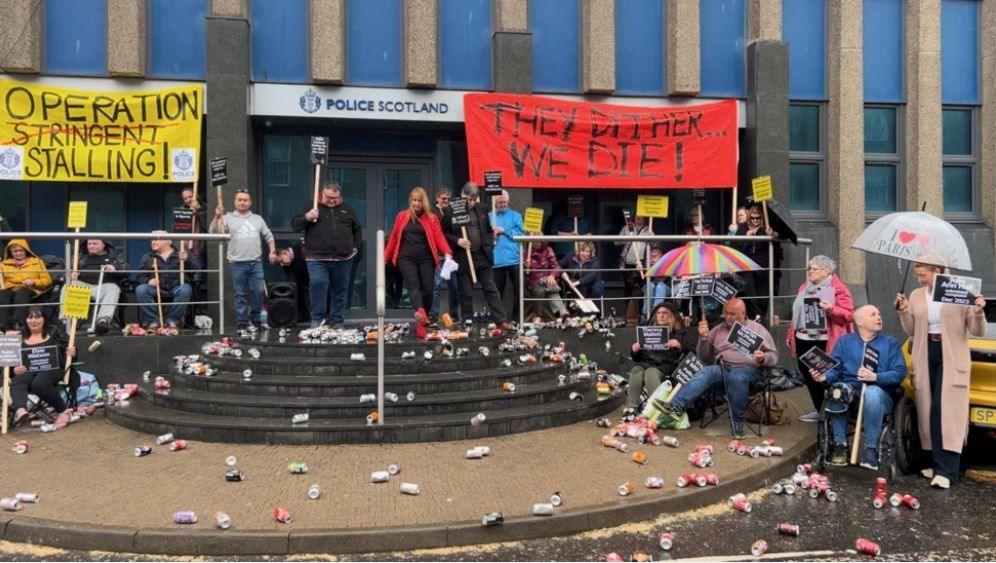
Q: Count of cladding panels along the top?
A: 11